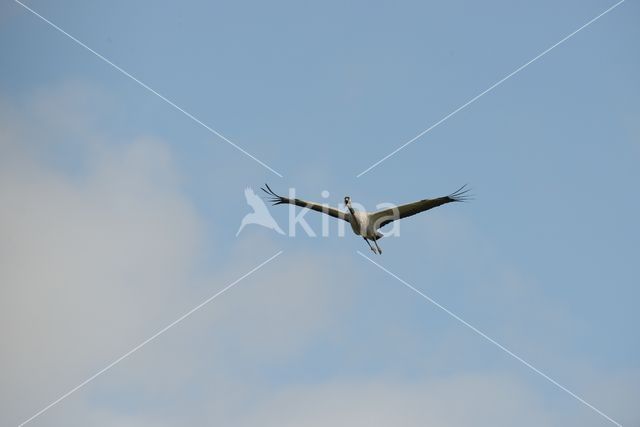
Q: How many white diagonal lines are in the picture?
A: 4